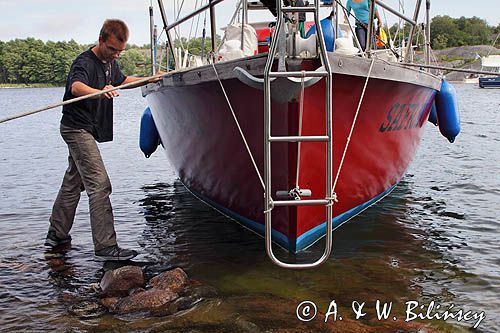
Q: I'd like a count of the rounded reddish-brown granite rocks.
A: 3